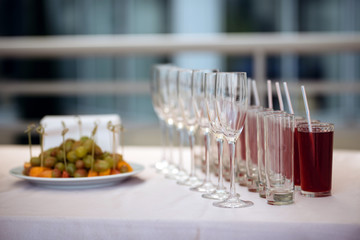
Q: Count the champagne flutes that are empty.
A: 7